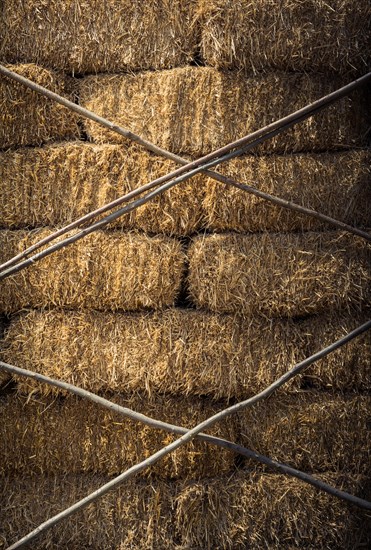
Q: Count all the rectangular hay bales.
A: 14